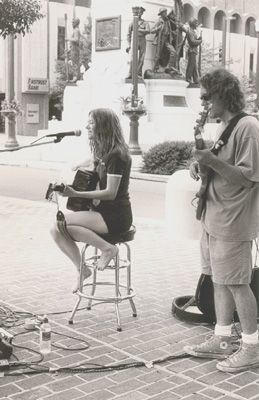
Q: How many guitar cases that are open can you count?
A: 1